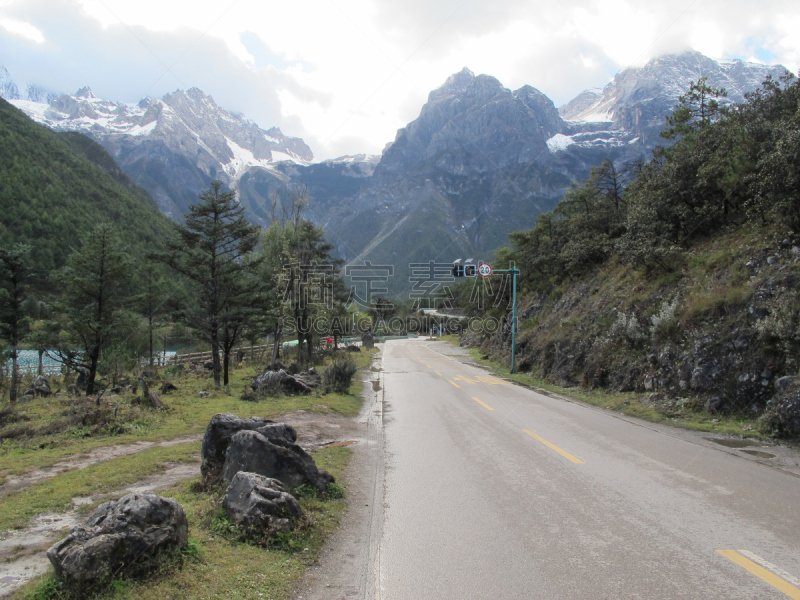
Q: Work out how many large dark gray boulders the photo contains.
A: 4